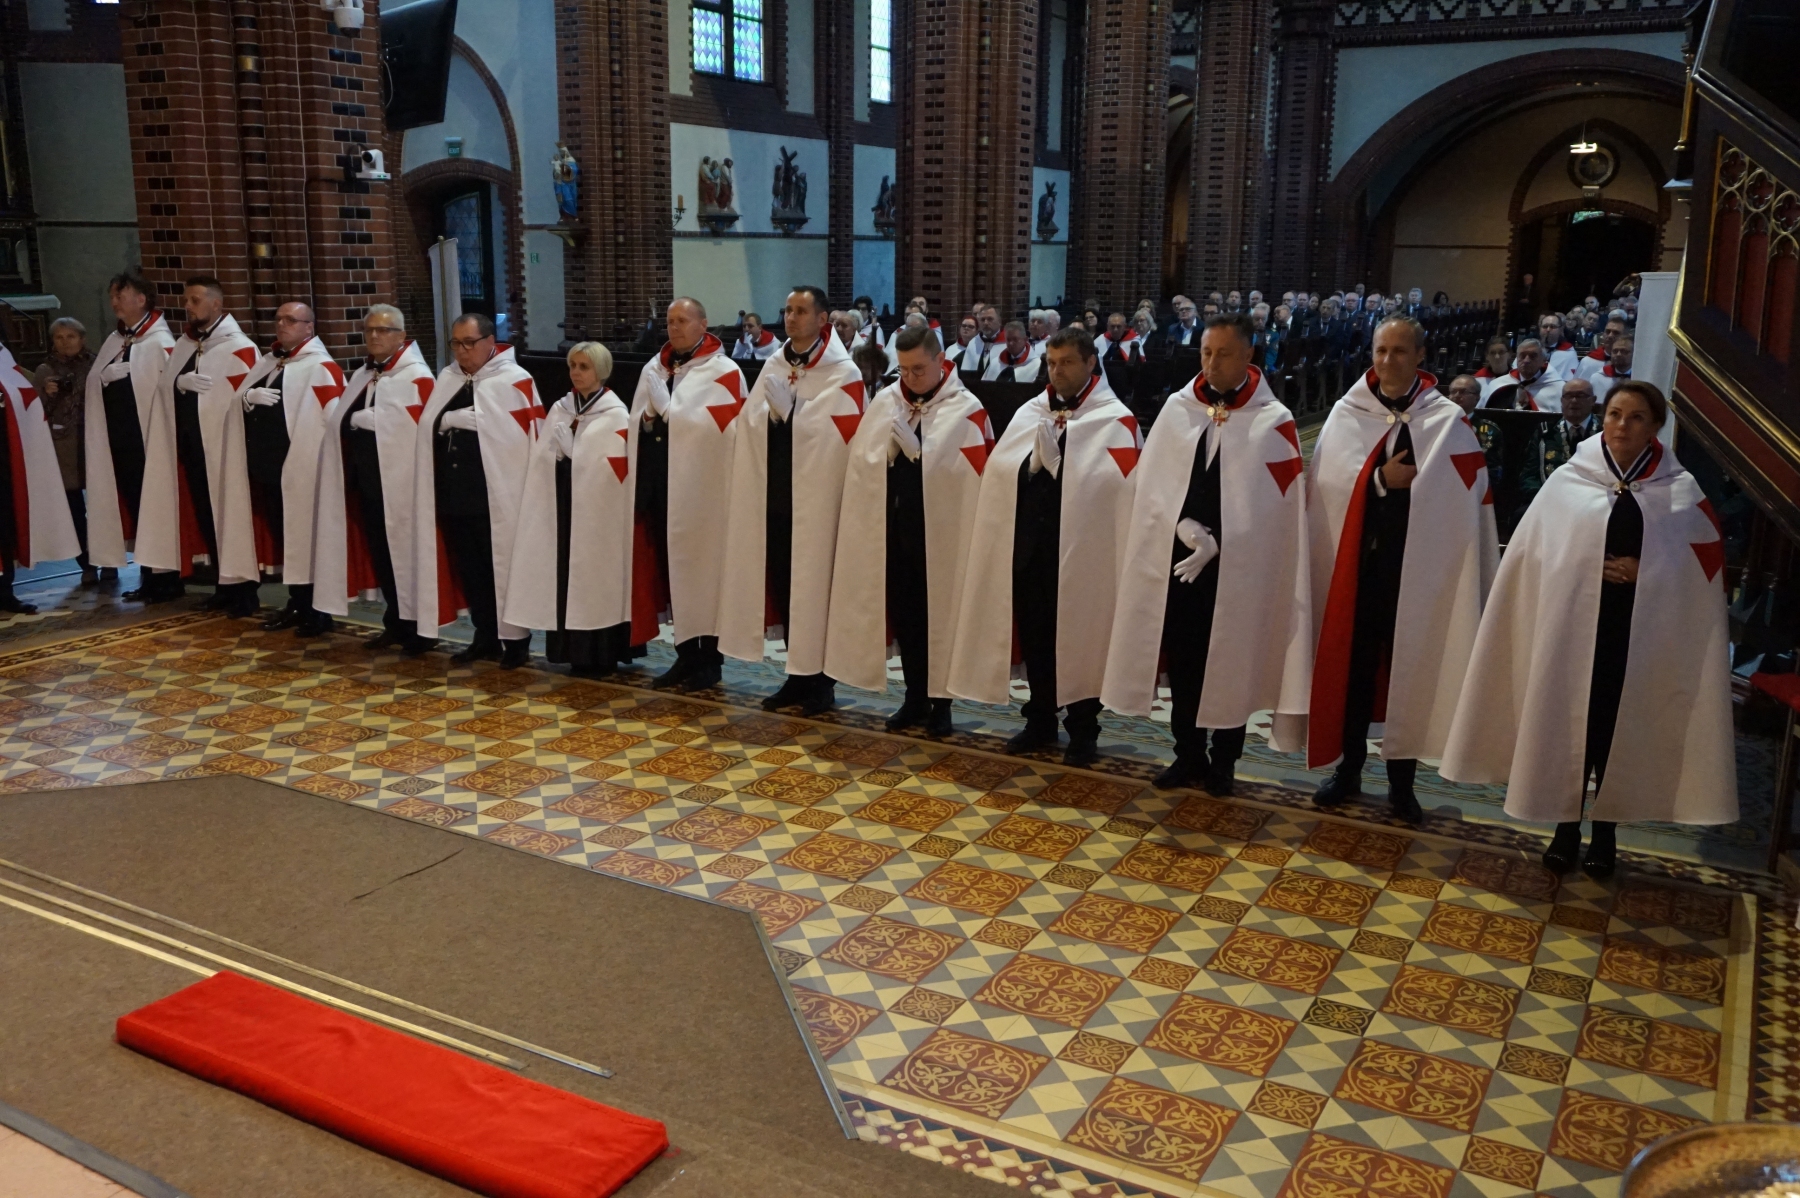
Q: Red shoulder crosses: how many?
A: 14